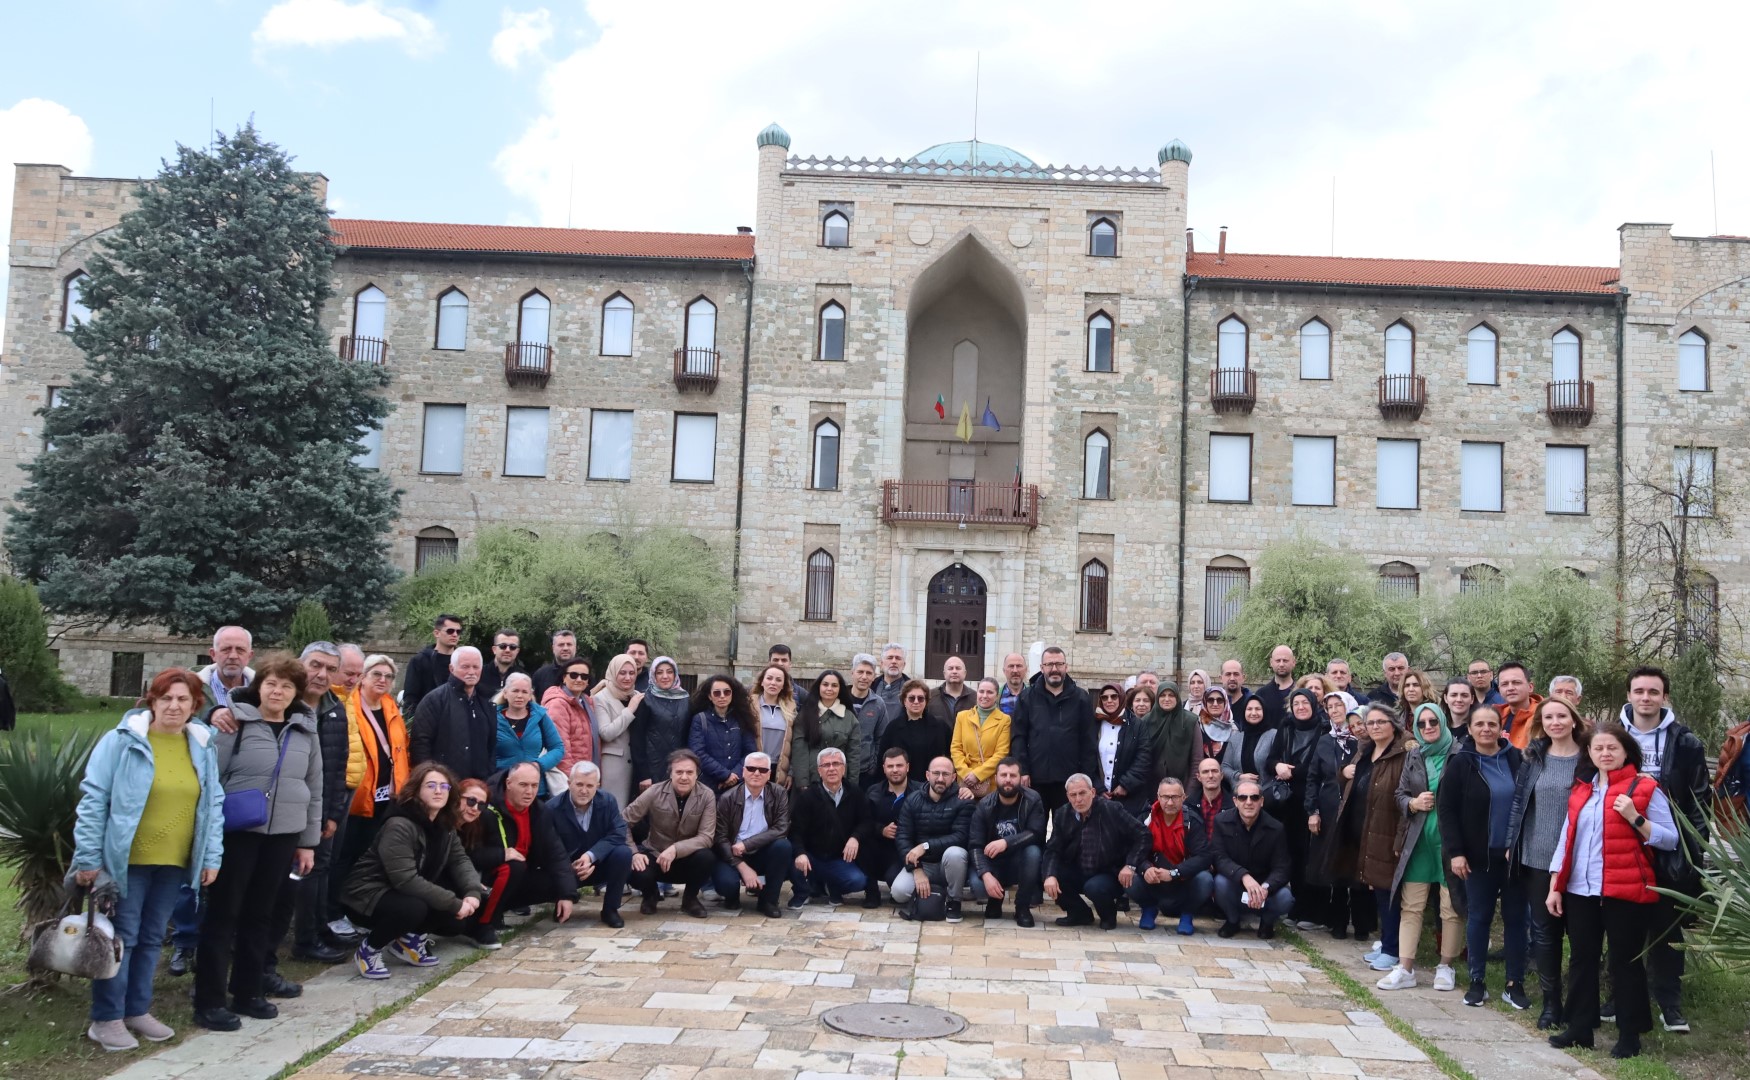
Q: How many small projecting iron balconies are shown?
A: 6